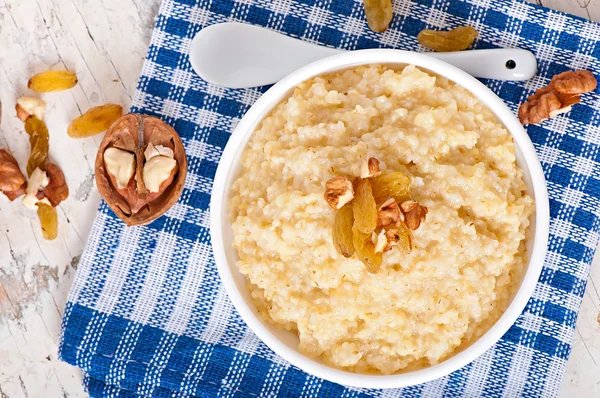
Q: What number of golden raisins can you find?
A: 11